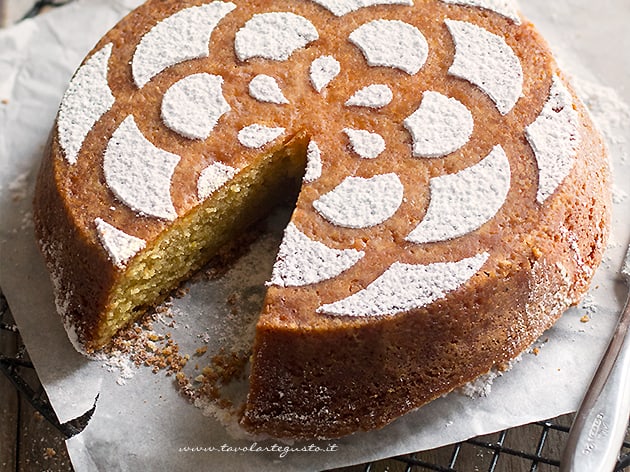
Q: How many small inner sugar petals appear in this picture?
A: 6